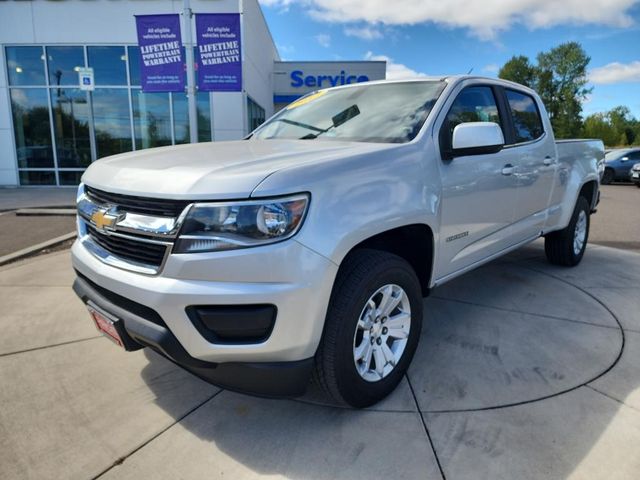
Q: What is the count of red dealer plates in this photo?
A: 1